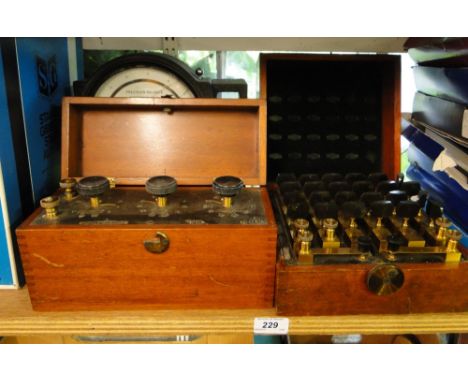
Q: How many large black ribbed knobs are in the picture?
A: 3